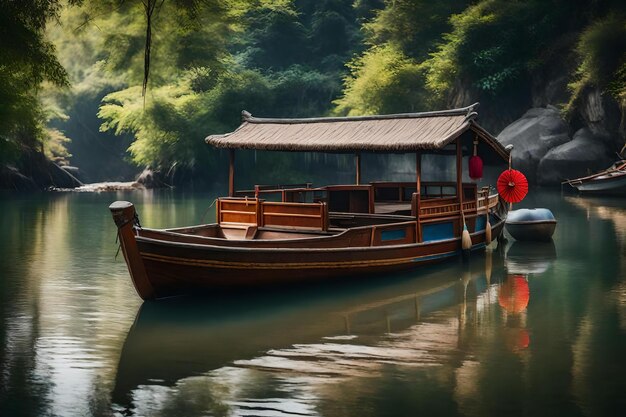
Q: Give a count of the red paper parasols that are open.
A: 1